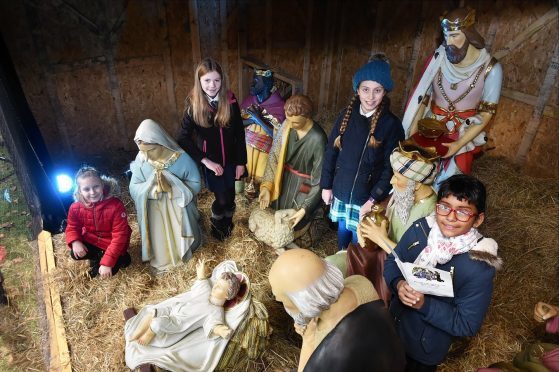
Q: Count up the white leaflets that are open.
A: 1